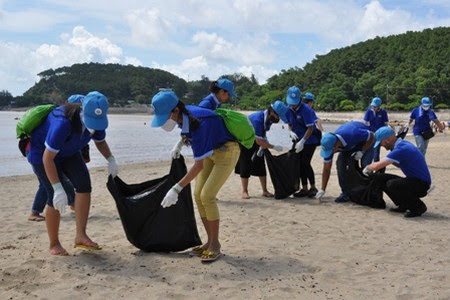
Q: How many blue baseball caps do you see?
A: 11